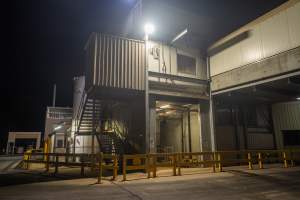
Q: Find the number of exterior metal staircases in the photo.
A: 1